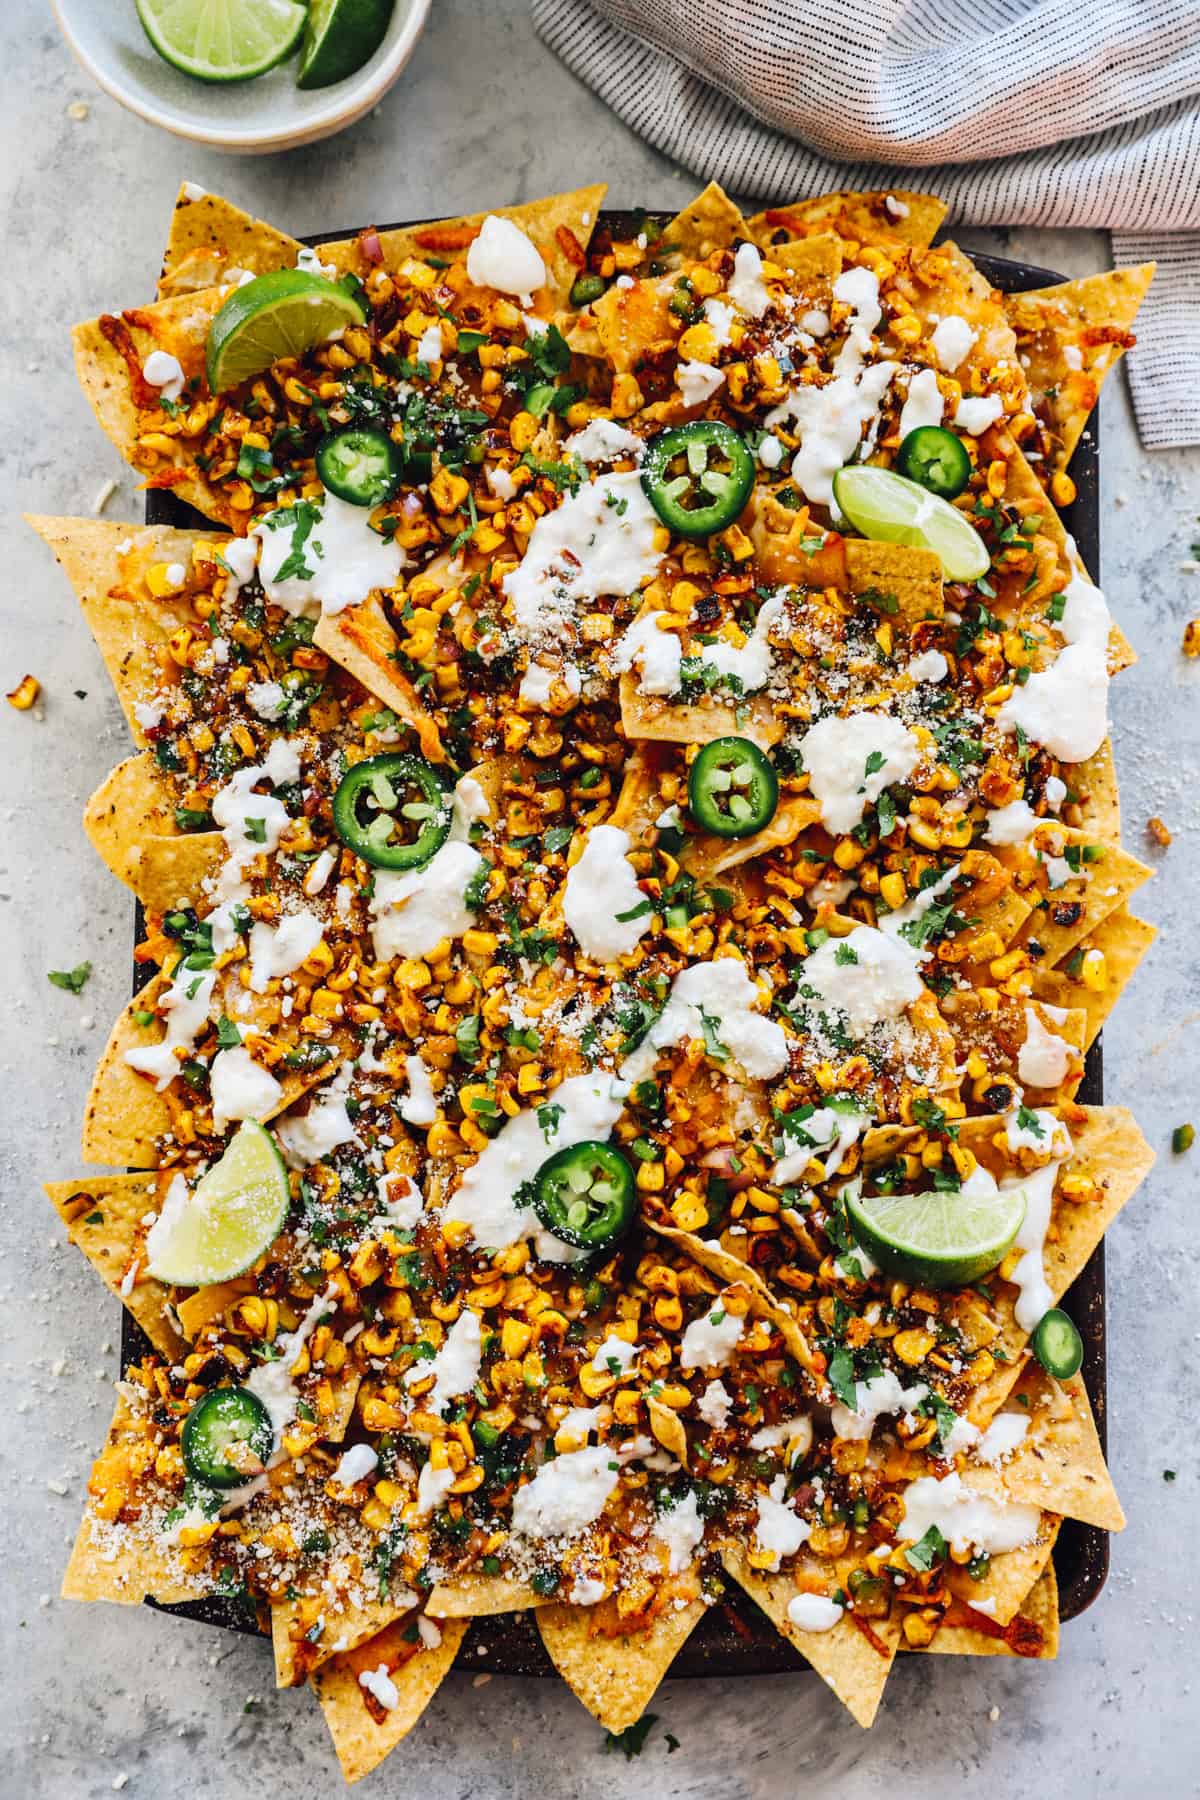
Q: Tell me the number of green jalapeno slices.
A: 8